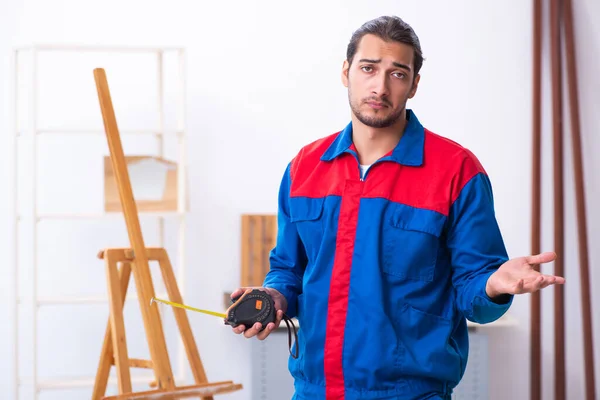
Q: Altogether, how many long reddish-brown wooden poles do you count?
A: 3